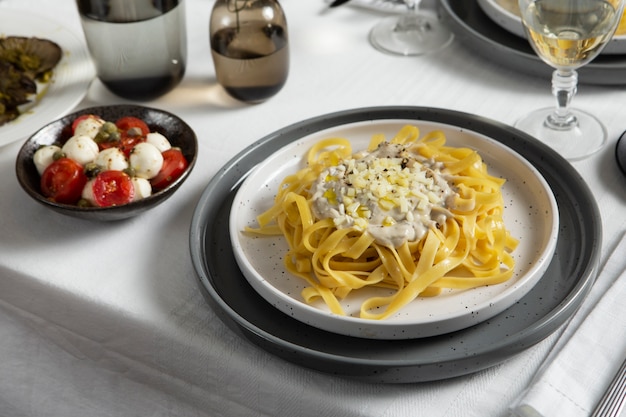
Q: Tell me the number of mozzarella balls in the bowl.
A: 8